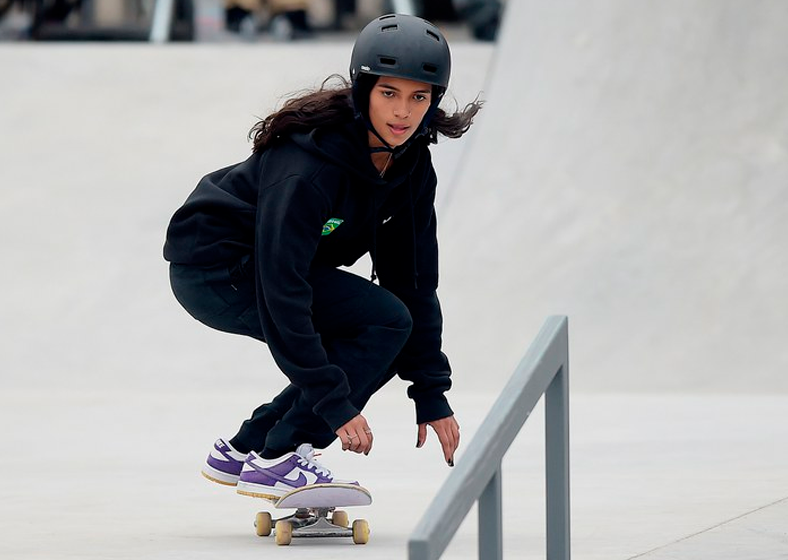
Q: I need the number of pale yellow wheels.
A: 4